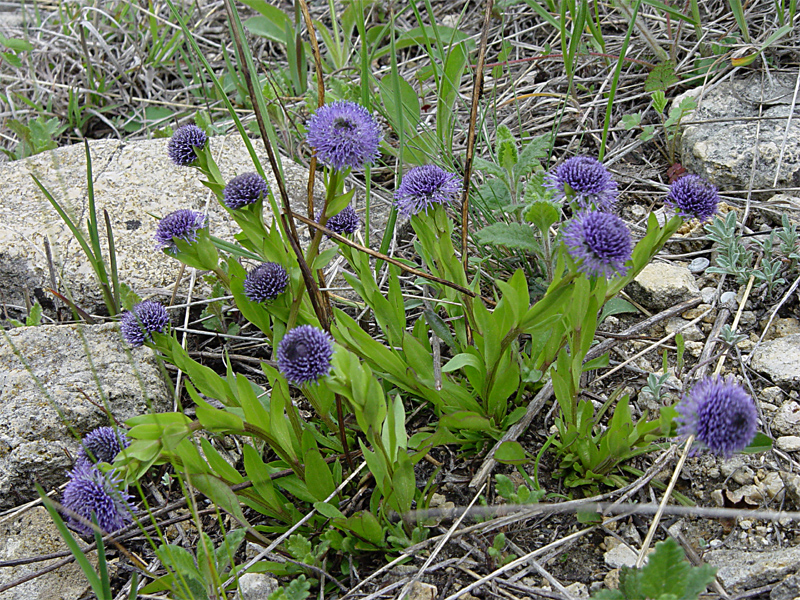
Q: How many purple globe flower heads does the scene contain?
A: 15